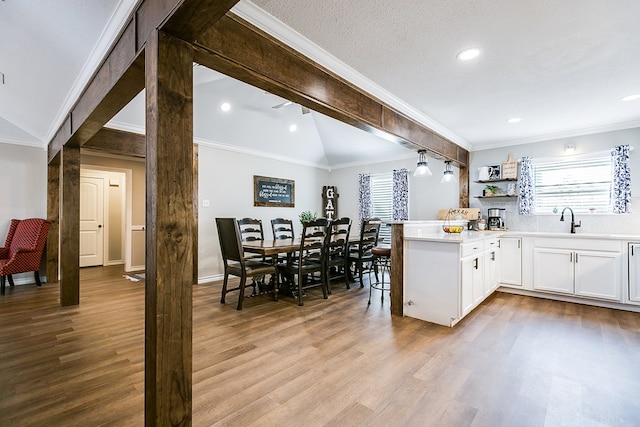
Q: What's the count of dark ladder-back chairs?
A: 5